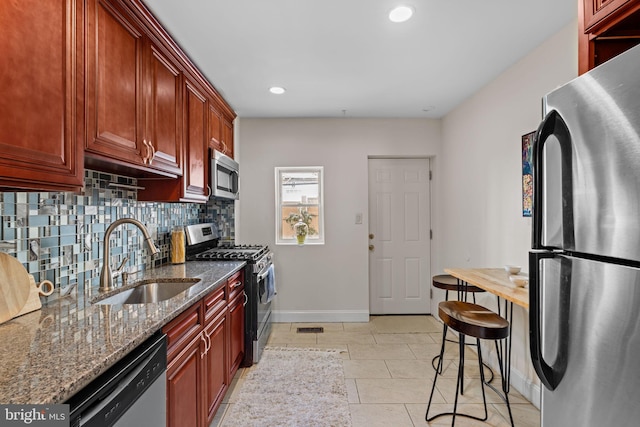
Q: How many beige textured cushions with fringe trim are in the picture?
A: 0